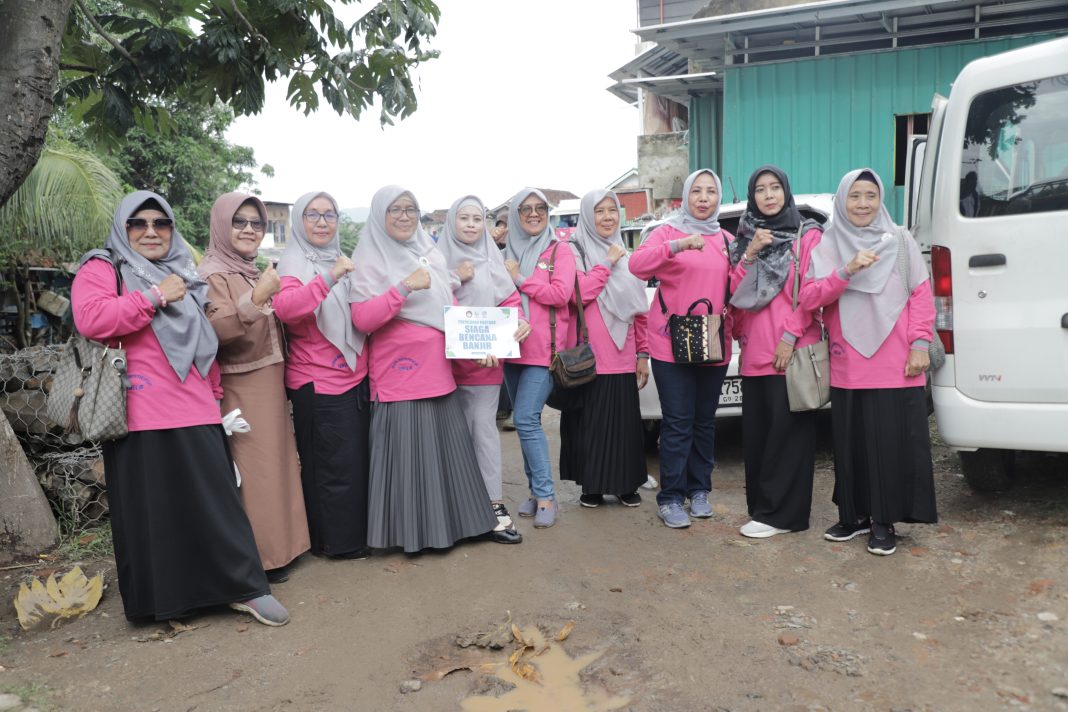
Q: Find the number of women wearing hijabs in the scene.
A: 10